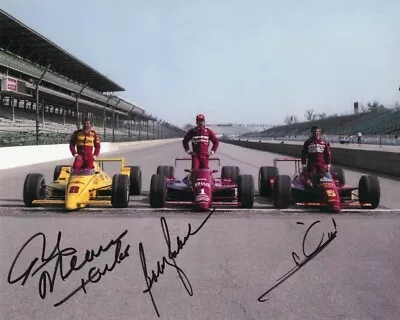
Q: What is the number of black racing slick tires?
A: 12